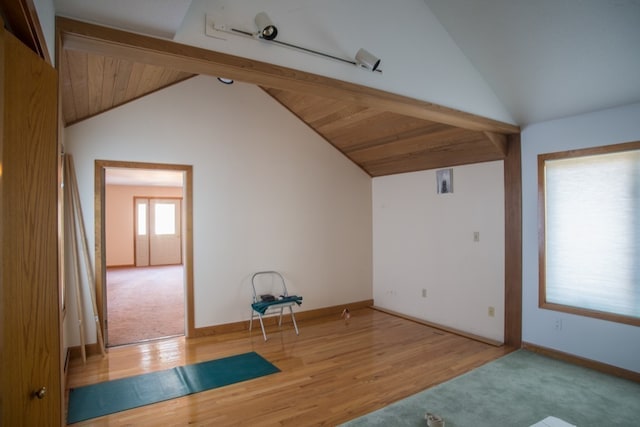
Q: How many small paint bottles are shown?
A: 0